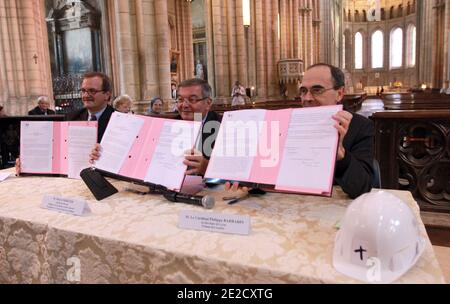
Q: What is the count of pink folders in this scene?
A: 3